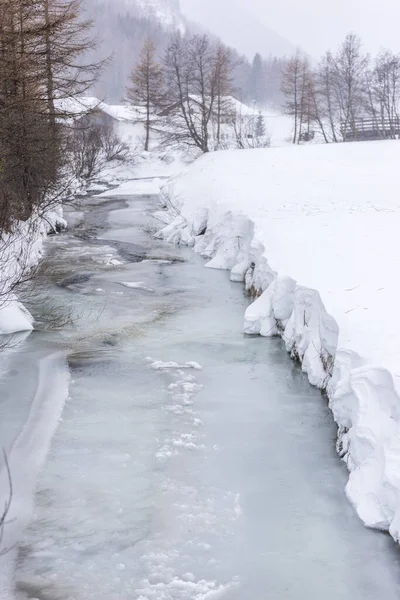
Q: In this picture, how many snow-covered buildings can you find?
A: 2